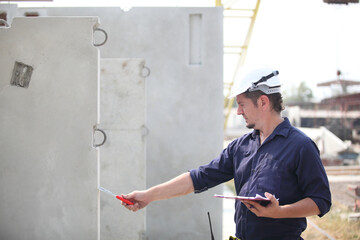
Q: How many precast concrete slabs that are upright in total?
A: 3